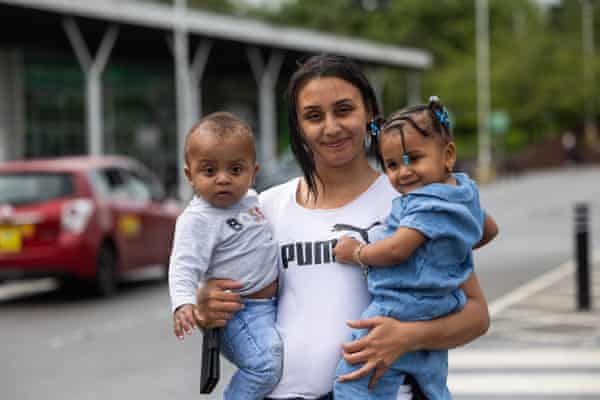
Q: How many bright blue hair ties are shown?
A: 2